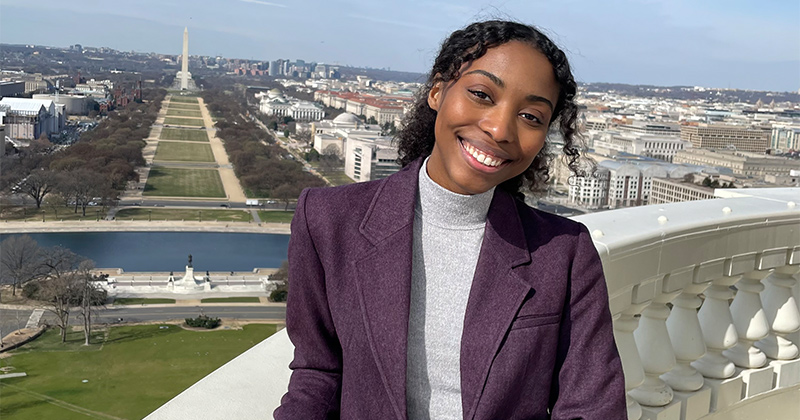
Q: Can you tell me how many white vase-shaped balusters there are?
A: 6